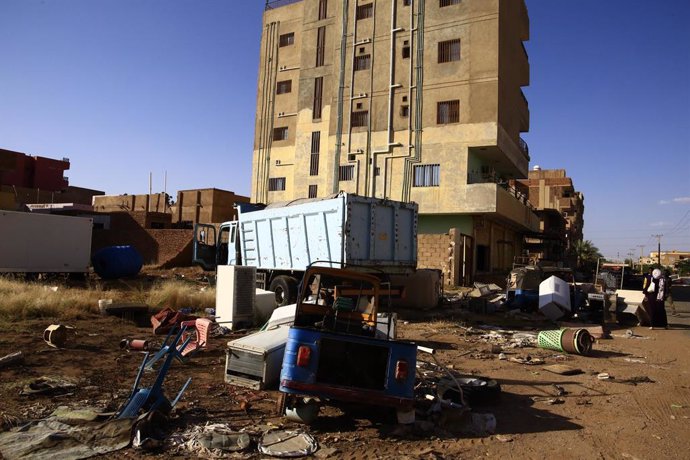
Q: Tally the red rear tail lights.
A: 2